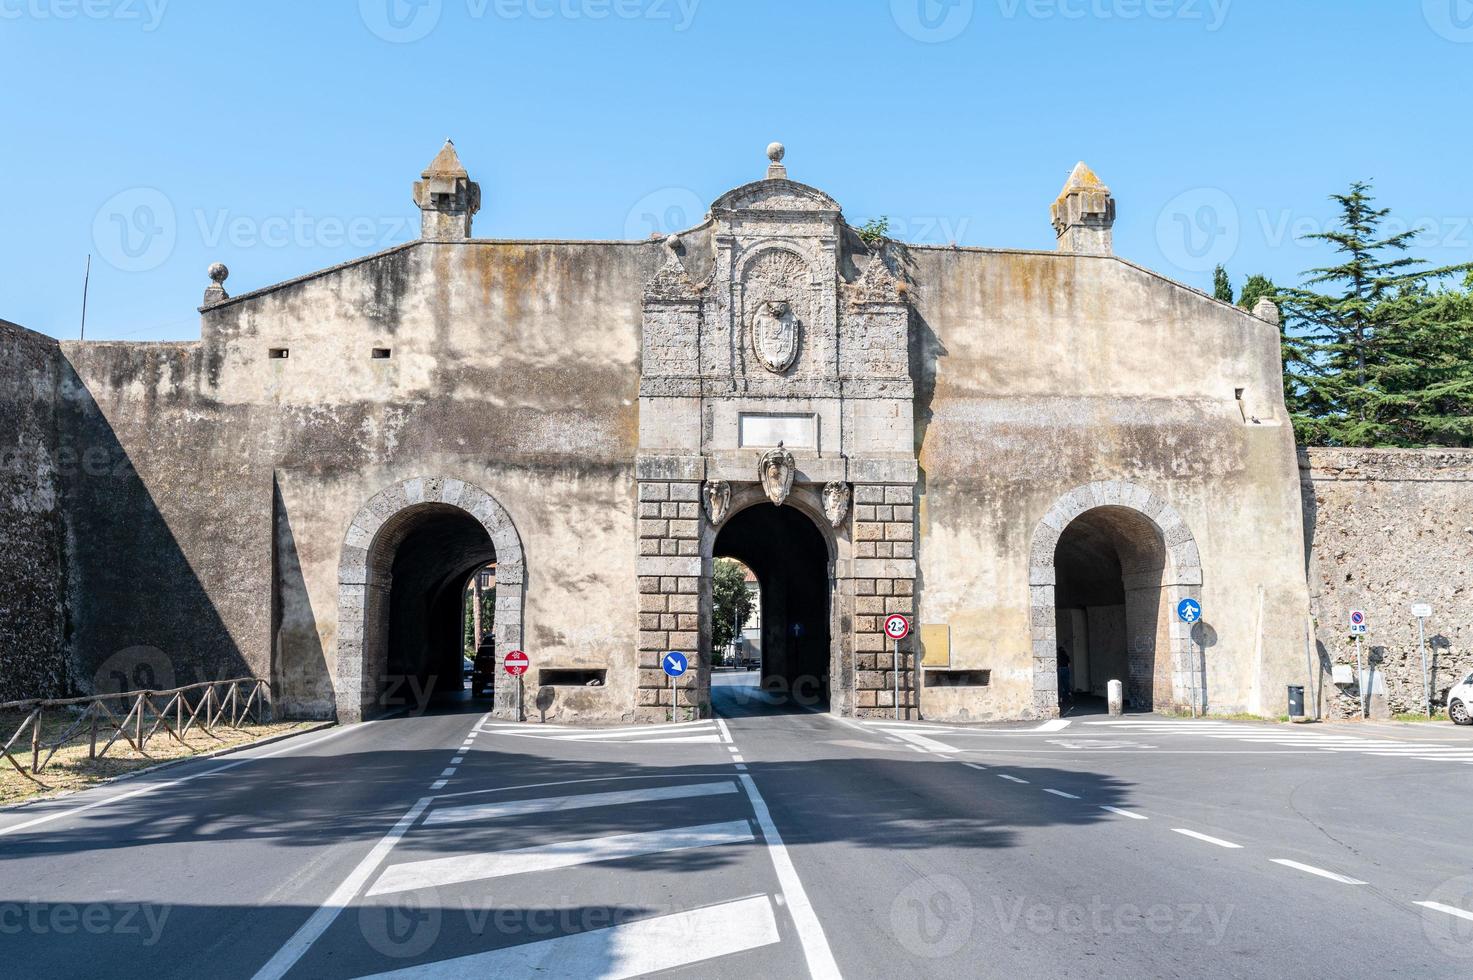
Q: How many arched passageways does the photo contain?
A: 3